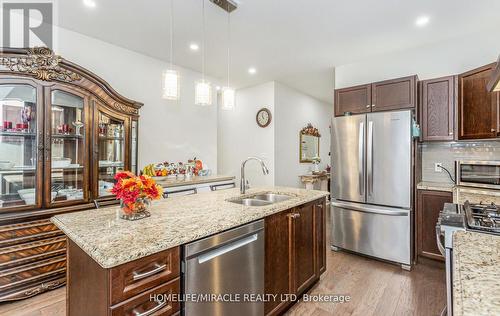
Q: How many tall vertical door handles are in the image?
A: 2